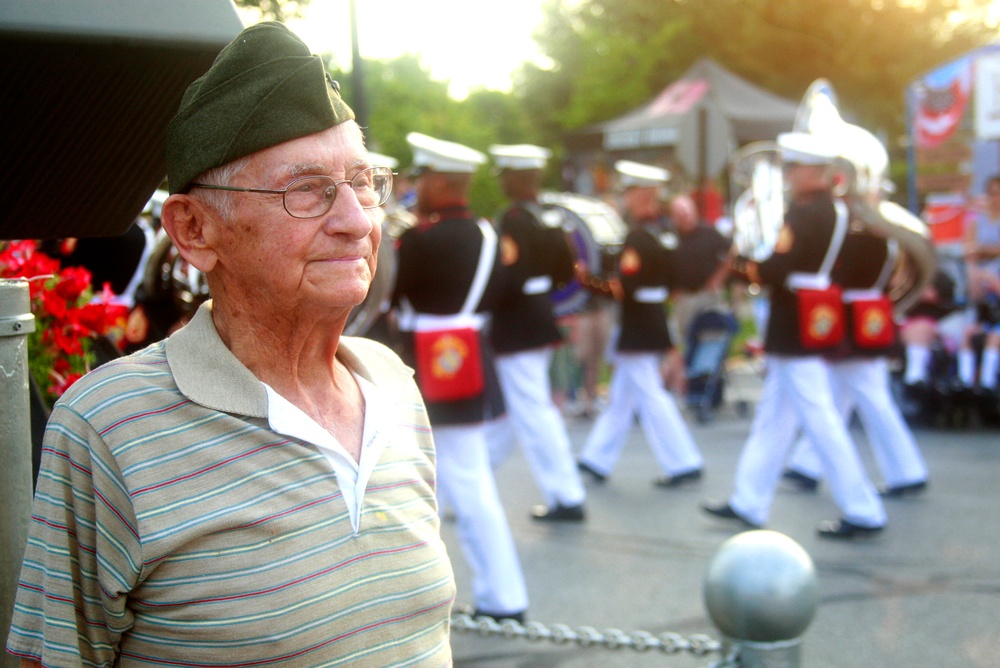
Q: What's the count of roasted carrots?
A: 0